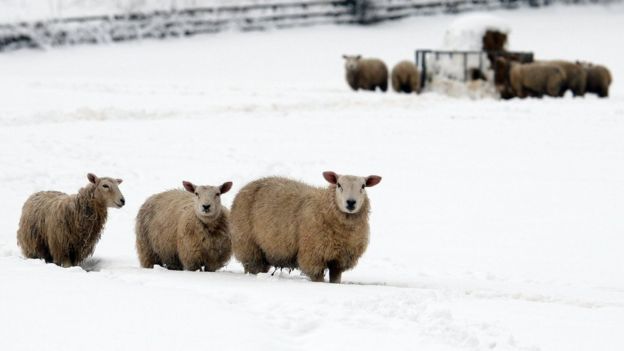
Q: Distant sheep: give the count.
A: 5